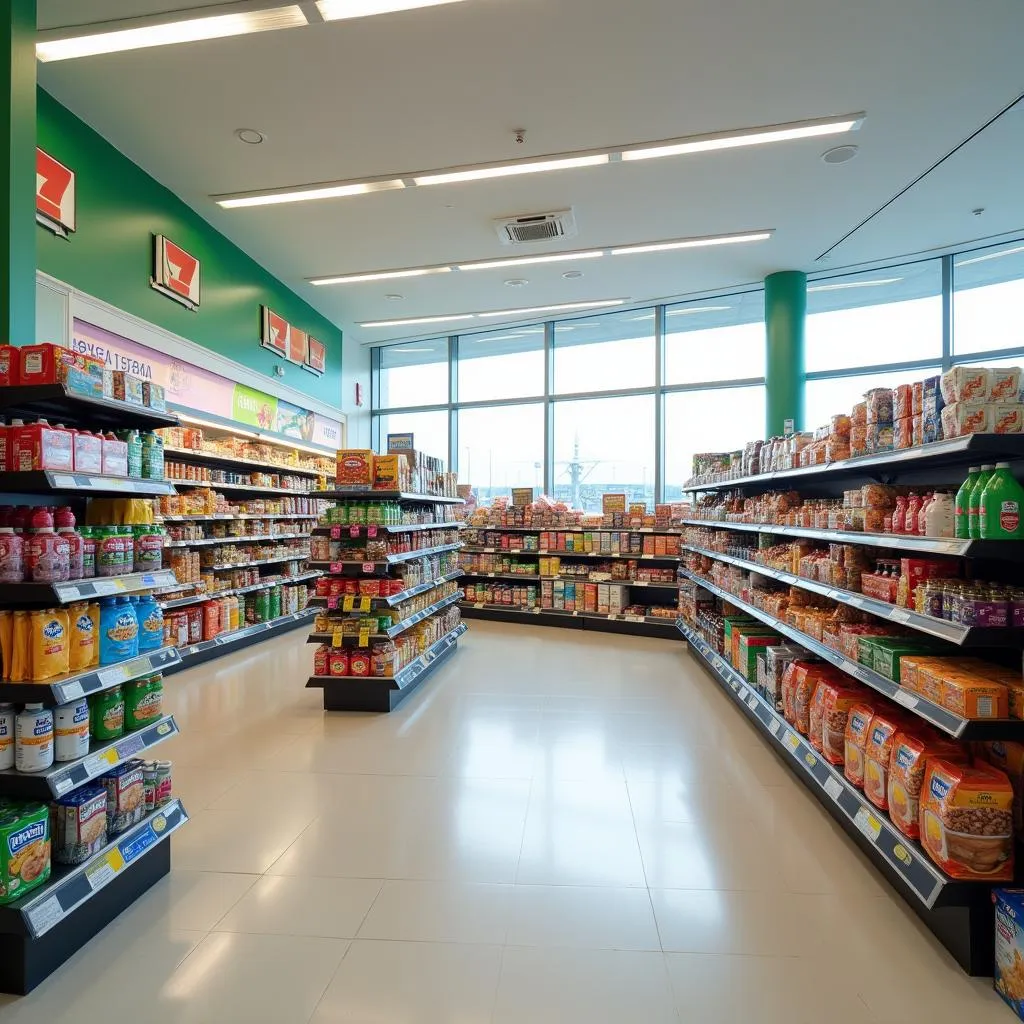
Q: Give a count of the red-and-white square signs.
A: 5